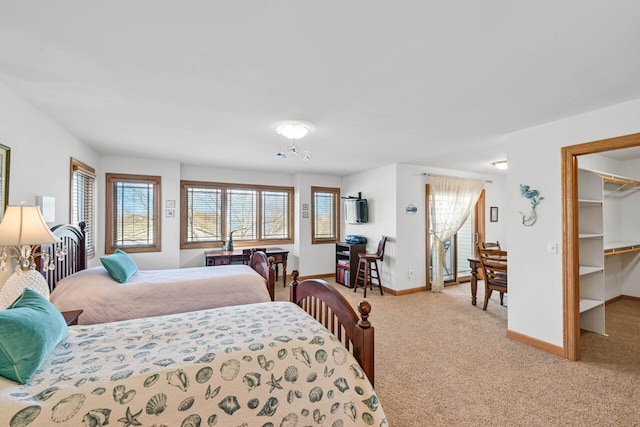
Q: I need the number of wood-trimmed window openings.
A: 4